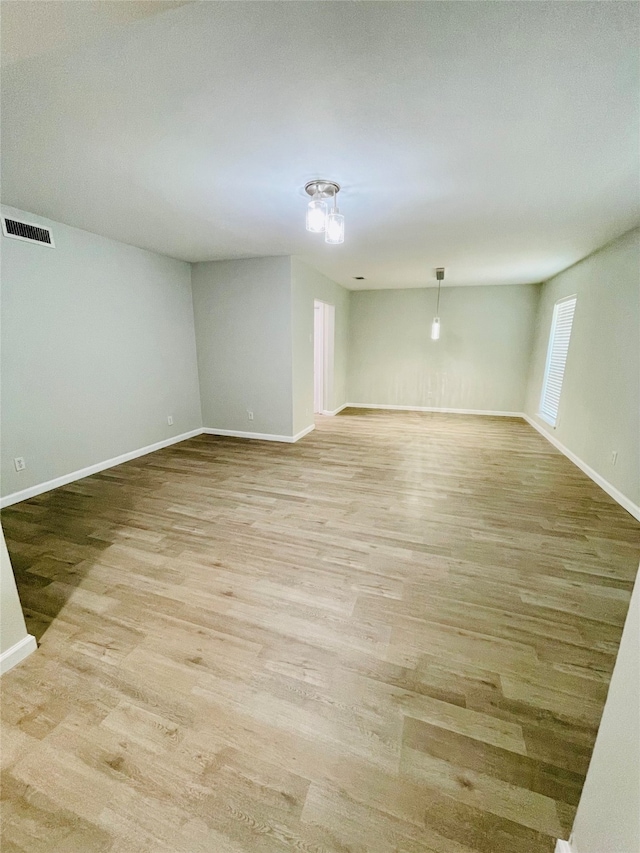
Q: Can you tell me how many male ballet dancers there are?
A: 0